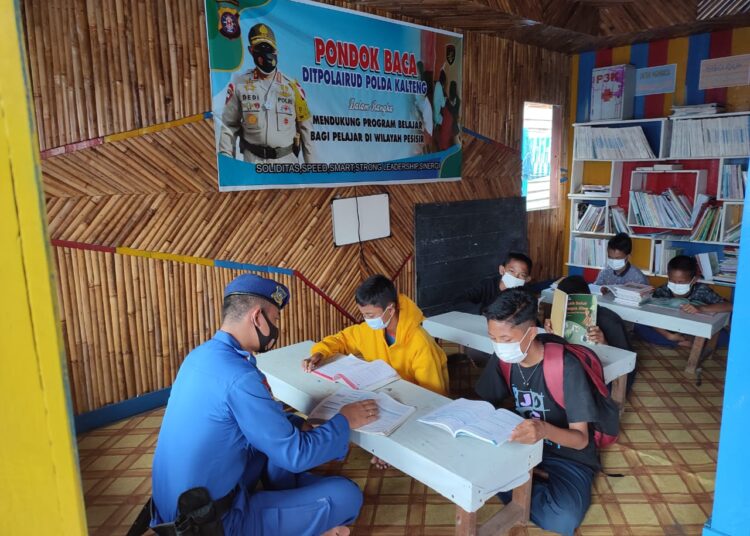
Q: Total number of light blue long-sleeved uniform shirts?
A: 1